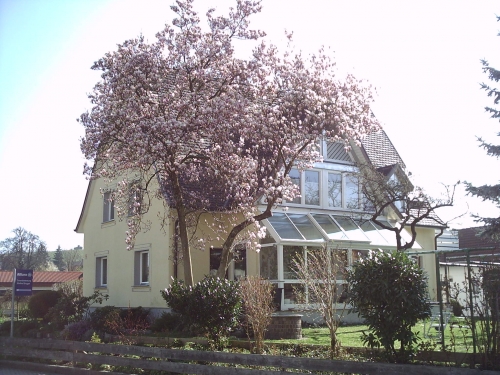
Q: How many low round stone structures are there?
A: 1